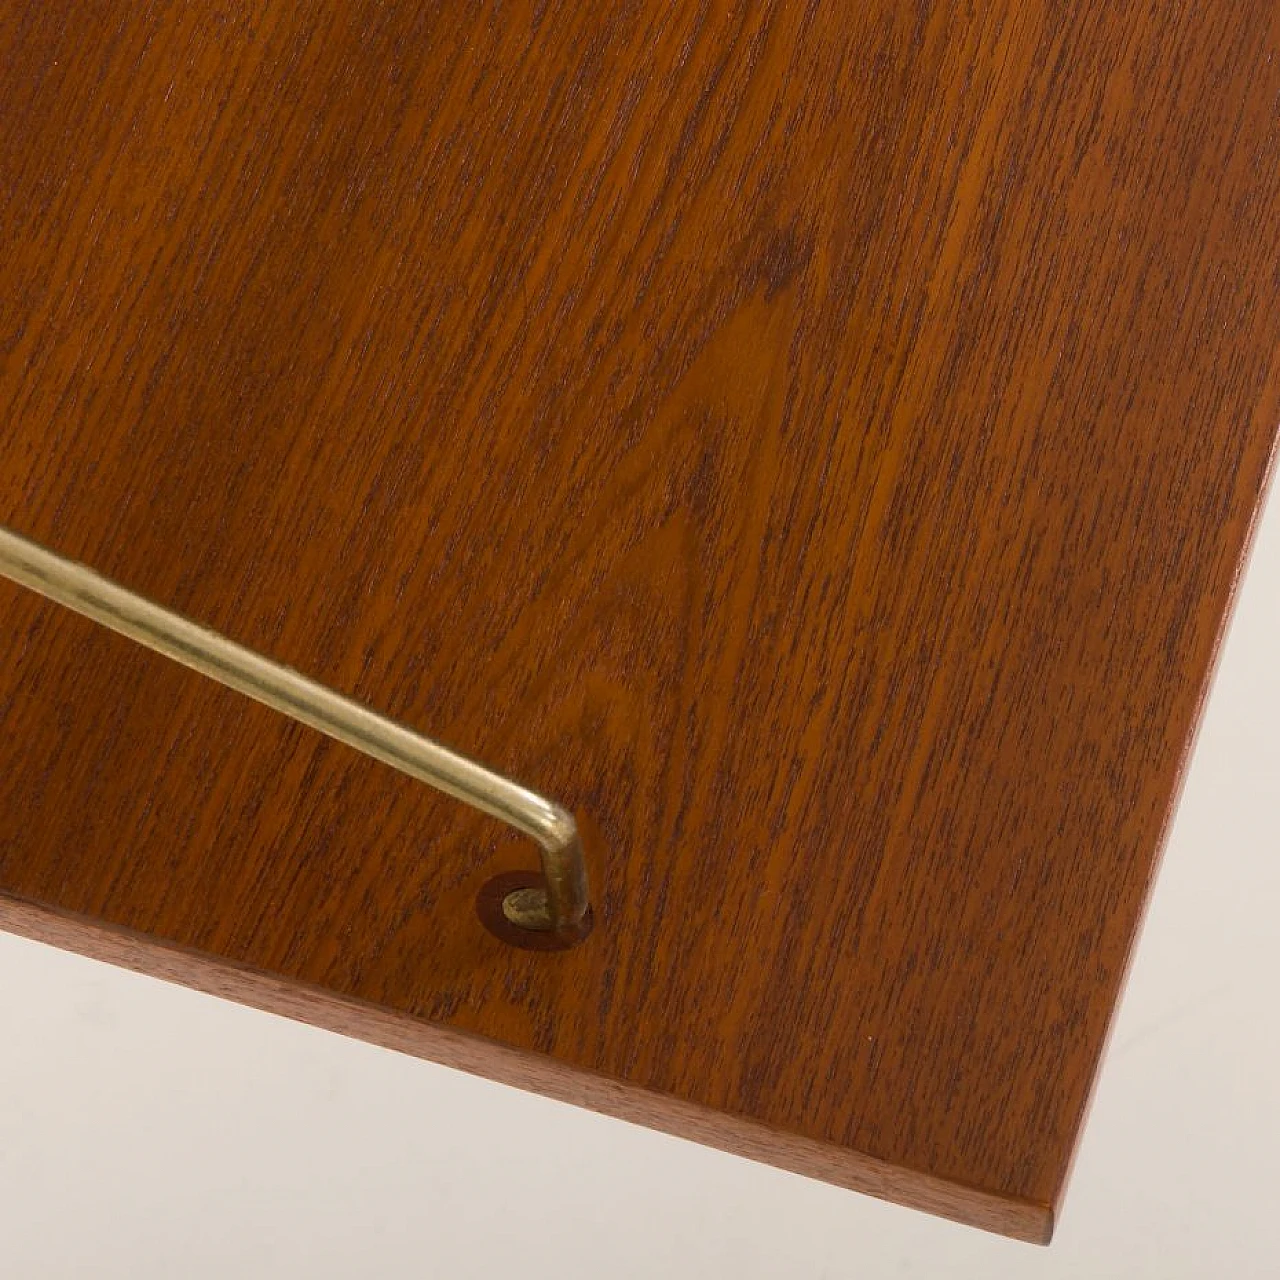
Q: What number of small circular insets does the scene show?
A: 1